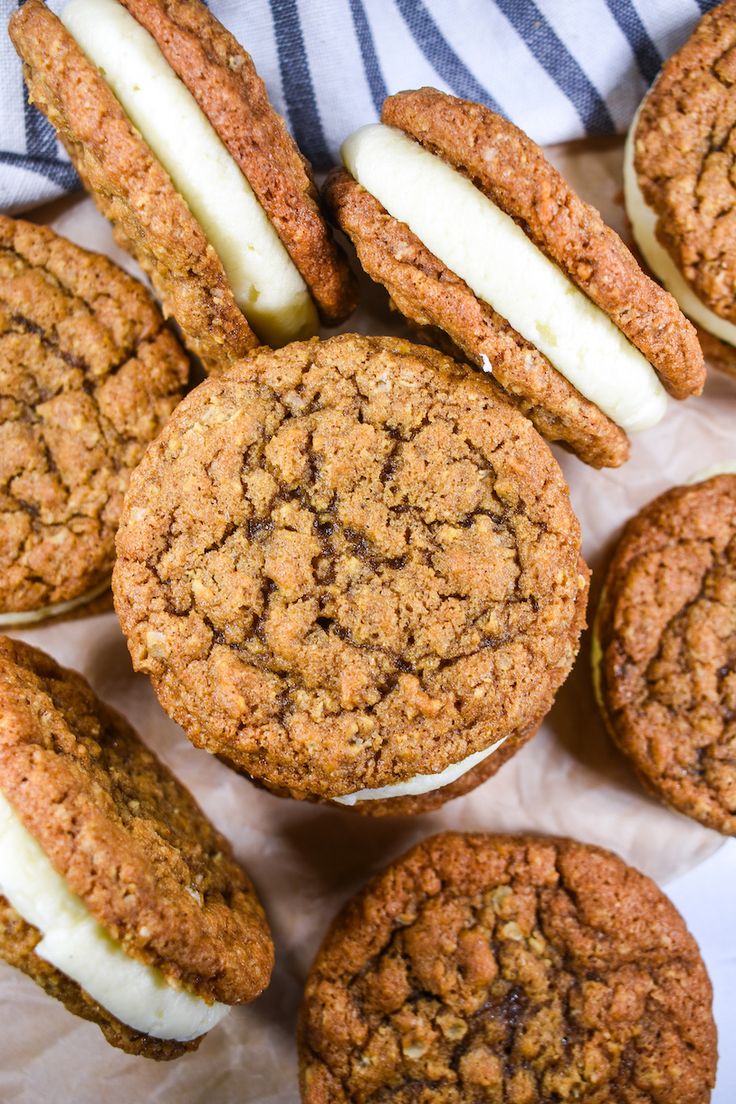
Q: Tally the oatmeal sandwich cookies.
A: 8